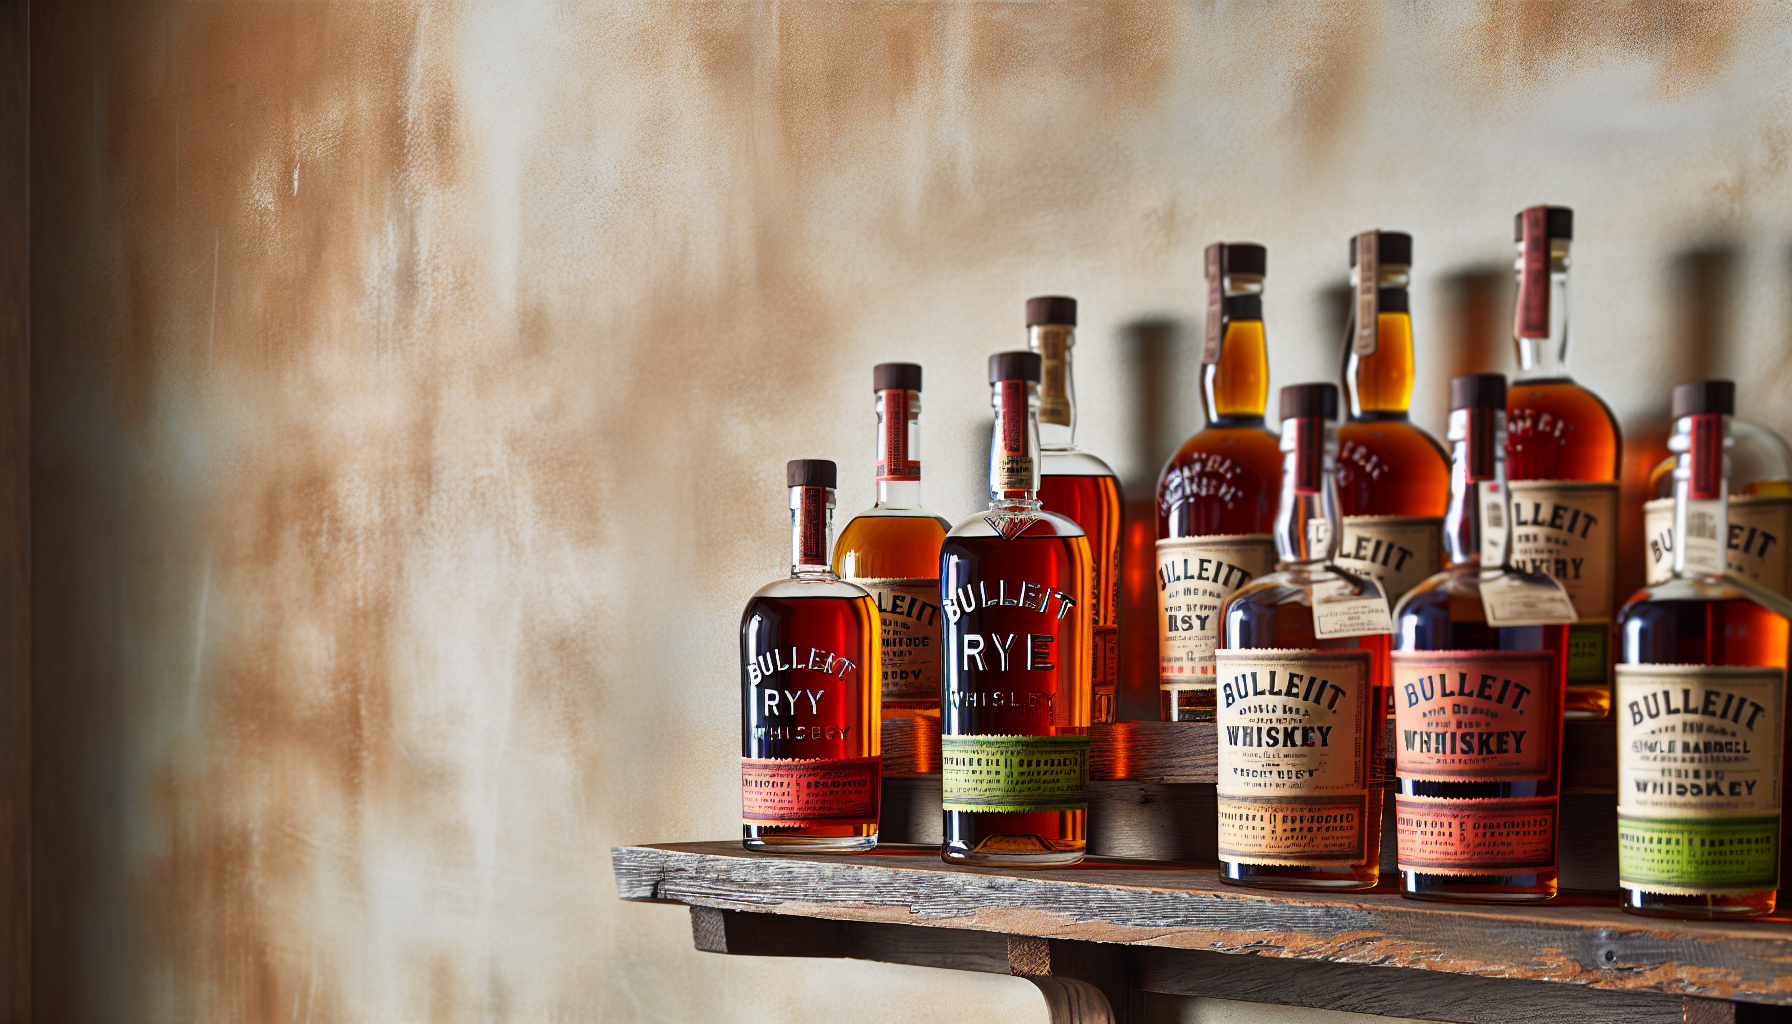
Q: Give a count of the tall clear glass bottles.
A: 11